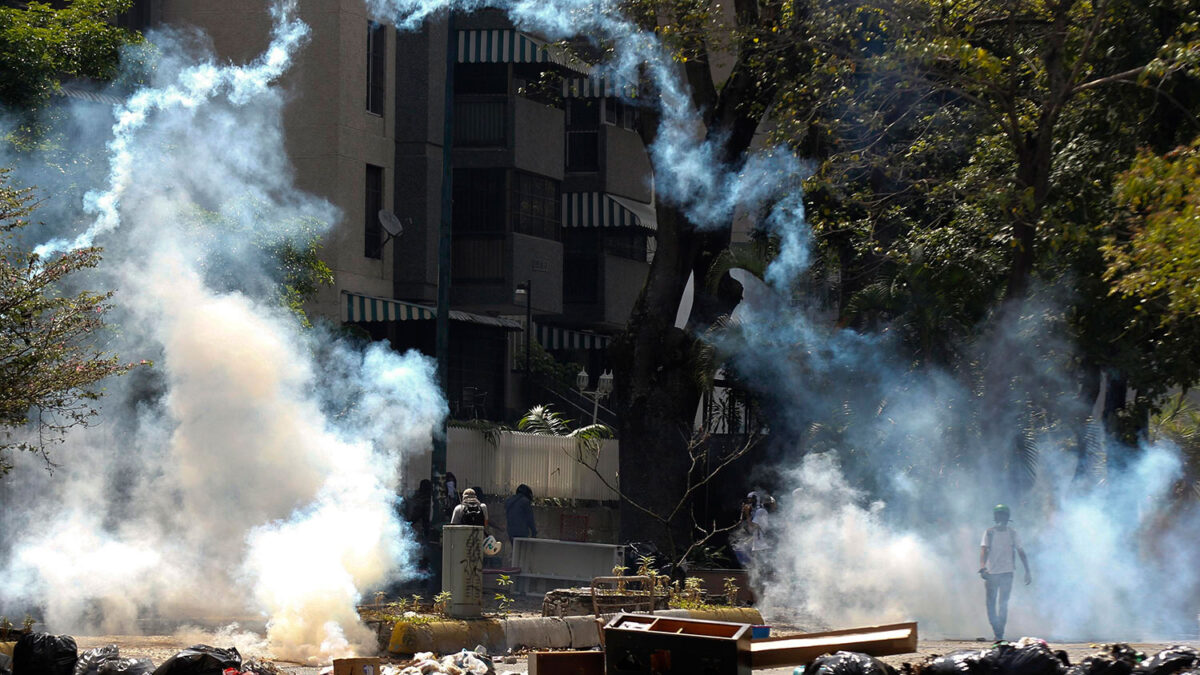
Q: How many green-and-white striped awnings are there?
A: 5